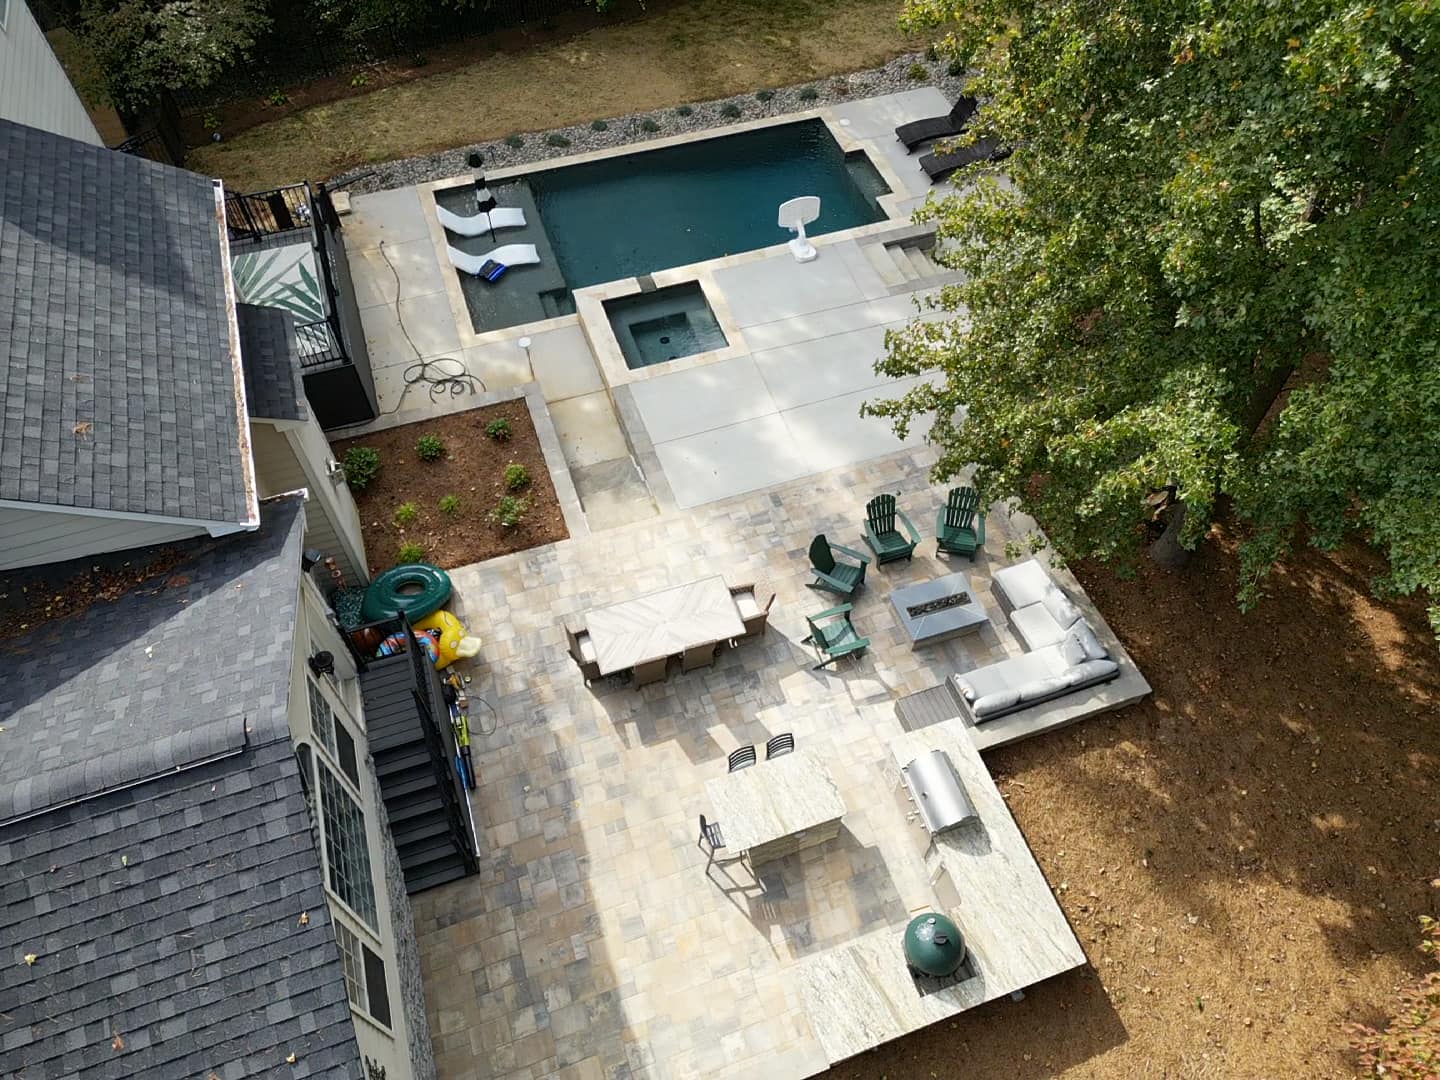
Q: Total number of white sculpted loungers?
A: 2